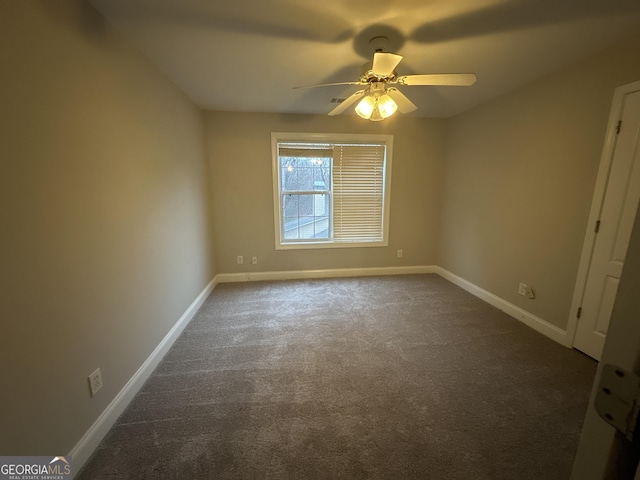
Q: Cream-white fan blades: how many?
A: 5